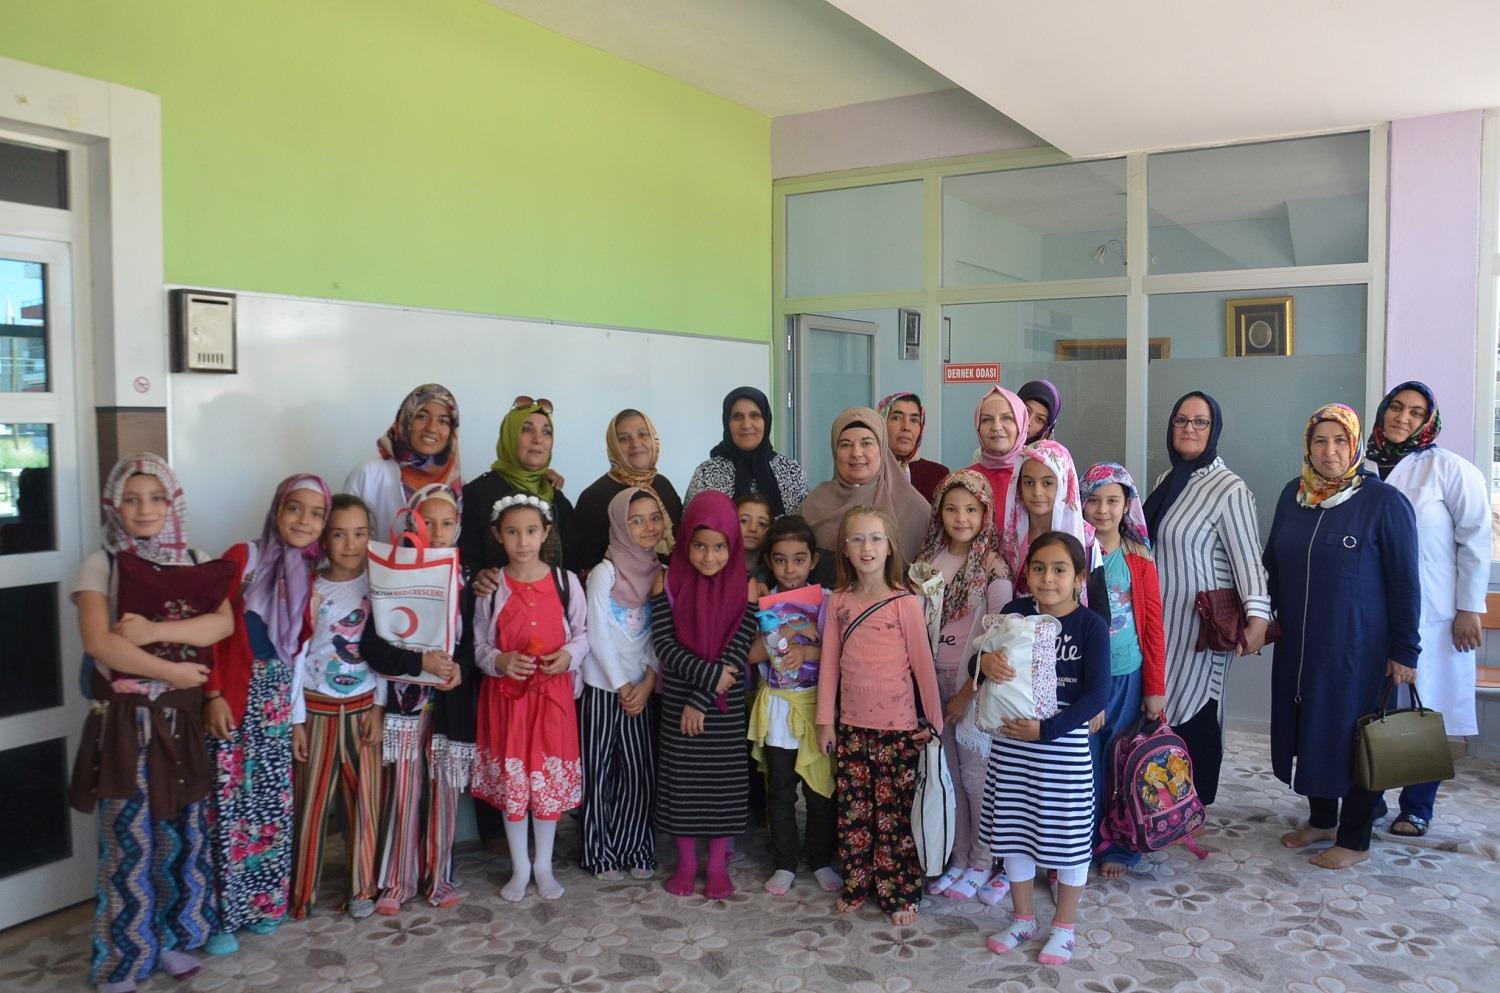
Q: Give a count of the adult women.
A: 11